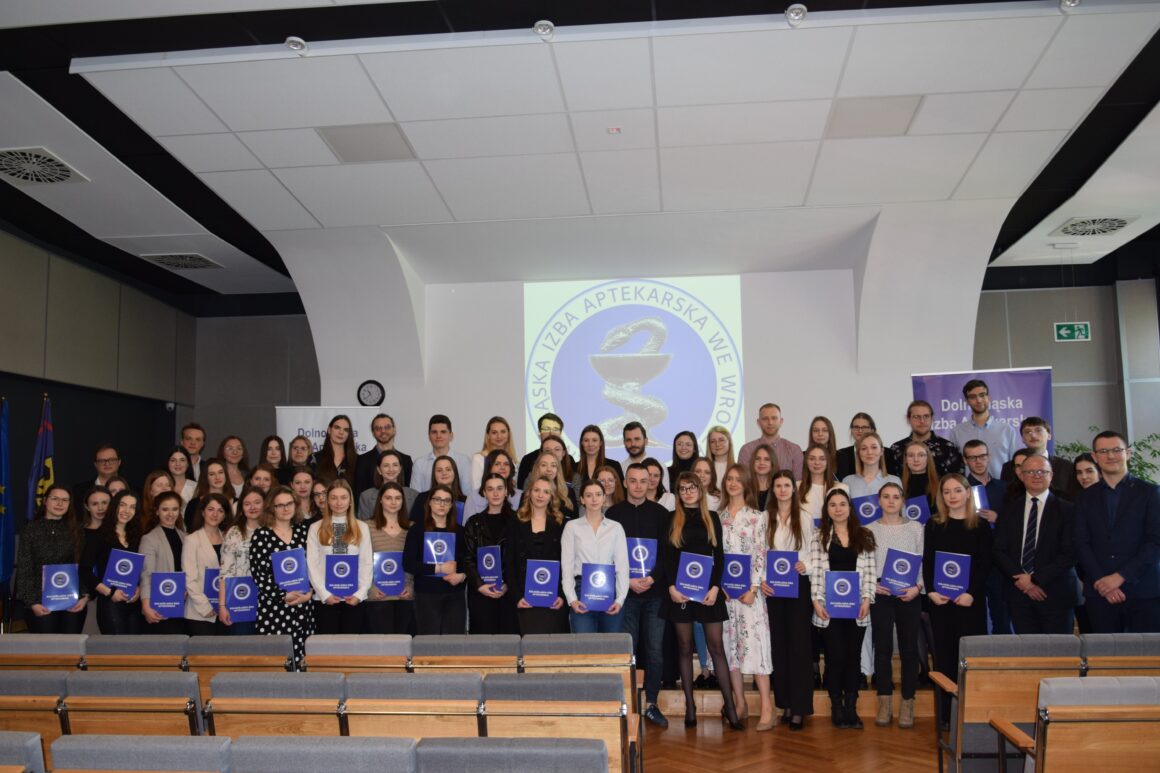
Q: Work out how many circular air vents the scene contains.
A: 3